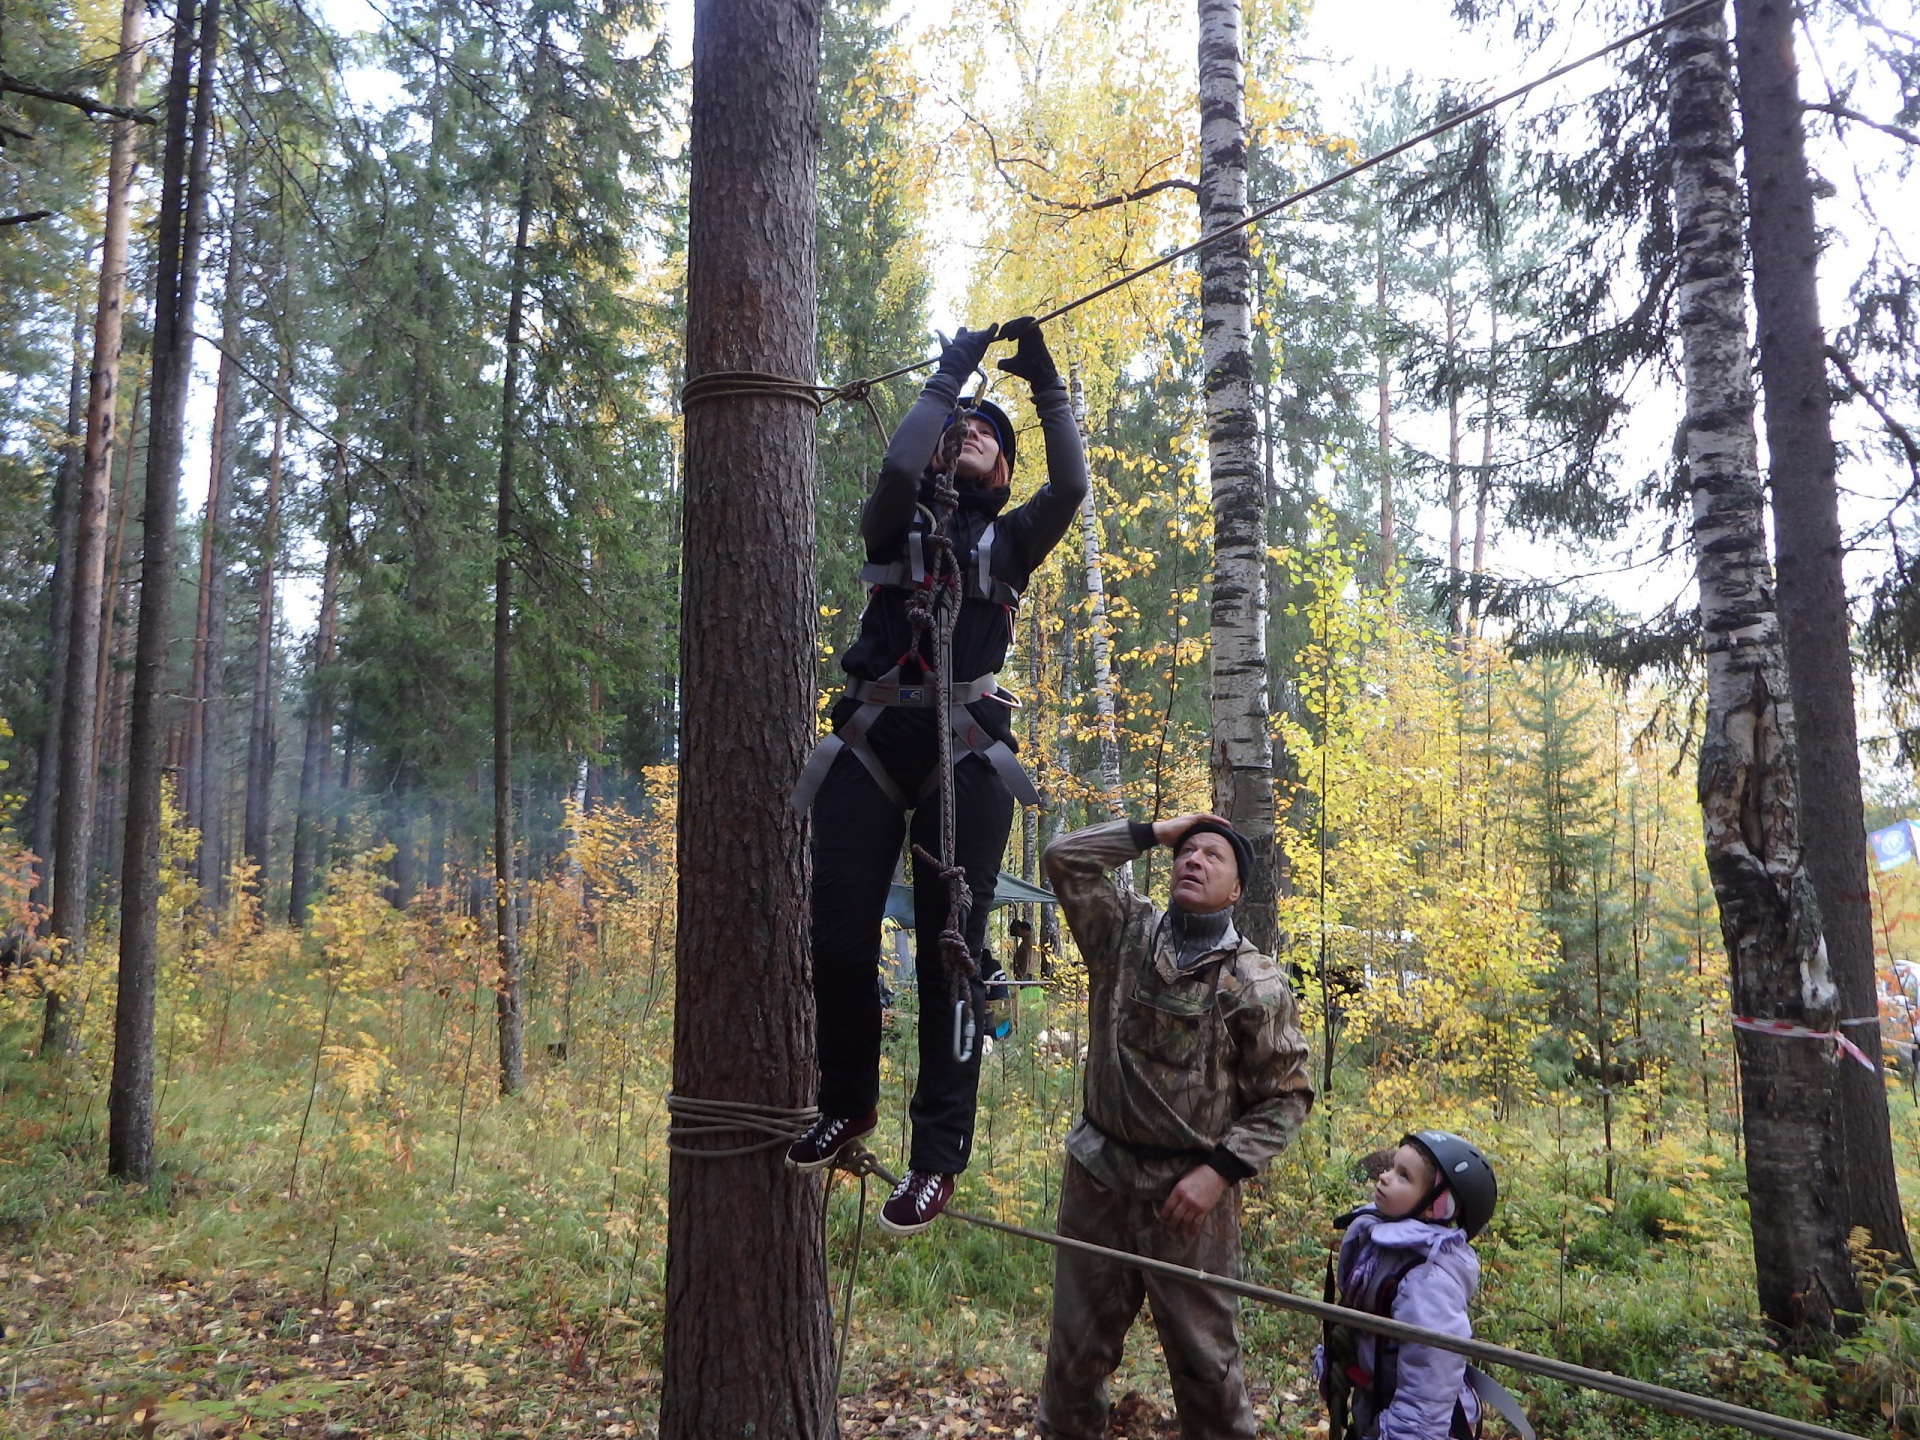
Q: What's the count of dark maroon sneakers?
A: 2